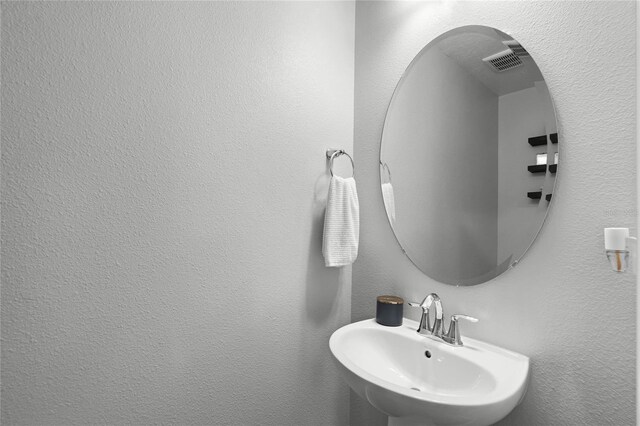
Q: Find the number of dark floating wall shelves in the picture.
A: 3